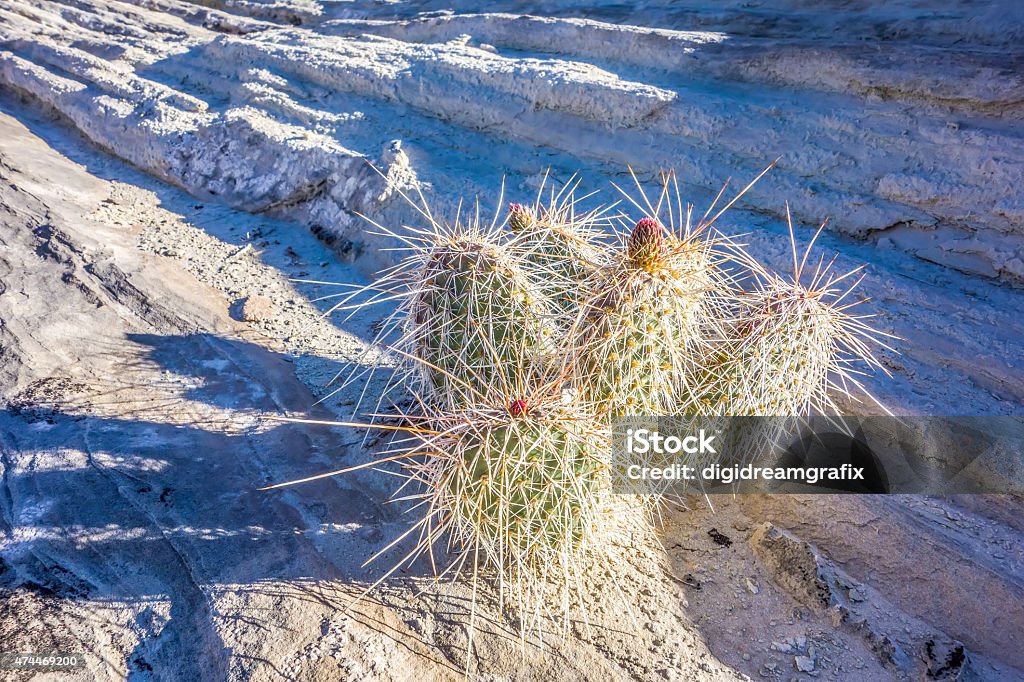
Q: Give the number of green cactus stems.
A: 5